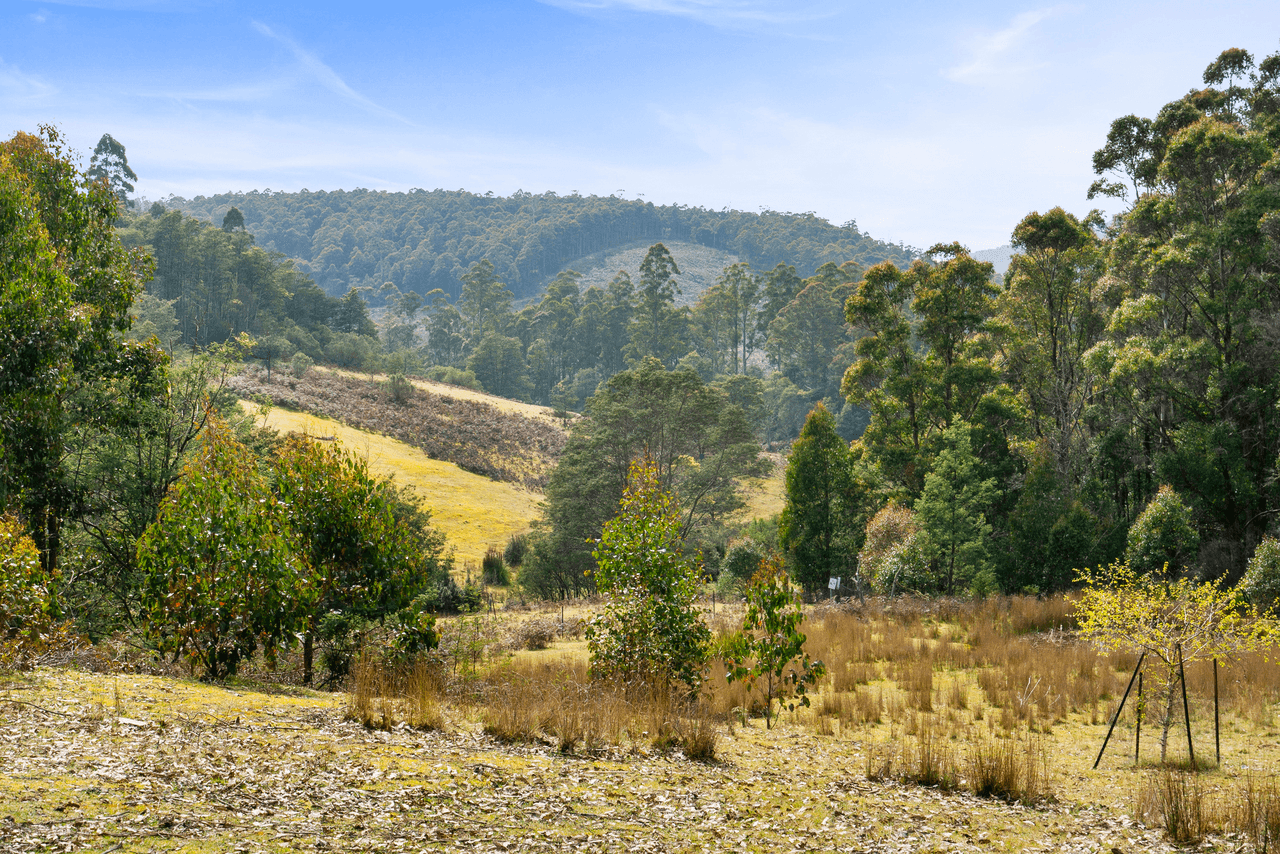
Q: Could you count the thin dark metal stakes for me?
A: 4